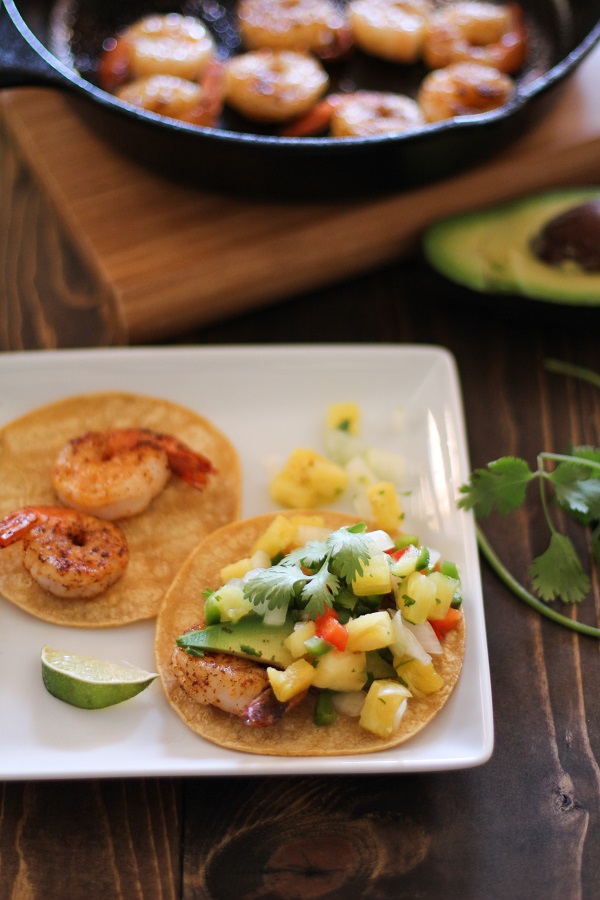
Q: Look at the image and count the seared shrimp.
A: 11